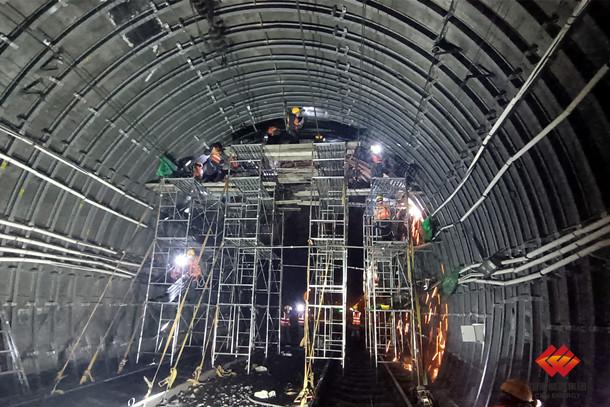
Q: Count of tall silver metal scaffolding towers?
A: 4